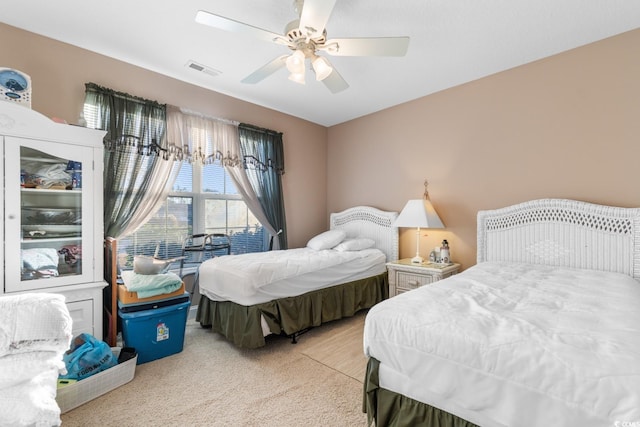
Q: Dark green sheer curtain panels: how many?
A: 2